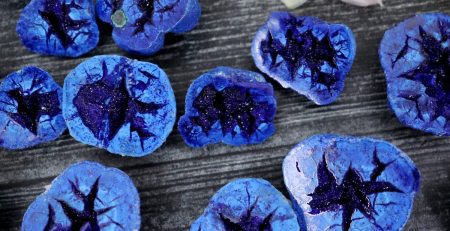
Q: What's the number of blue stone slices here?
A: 10